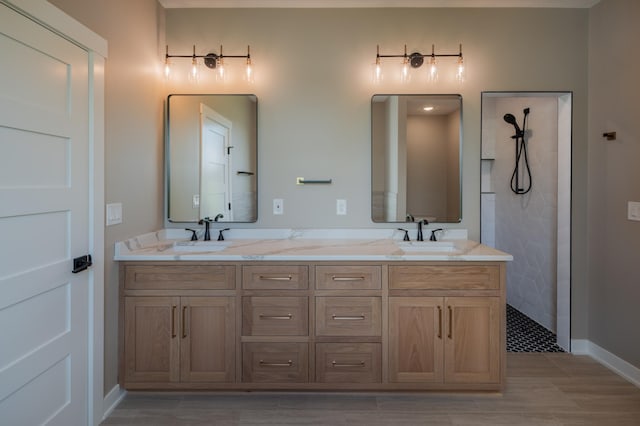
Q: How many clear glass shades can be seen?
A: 8